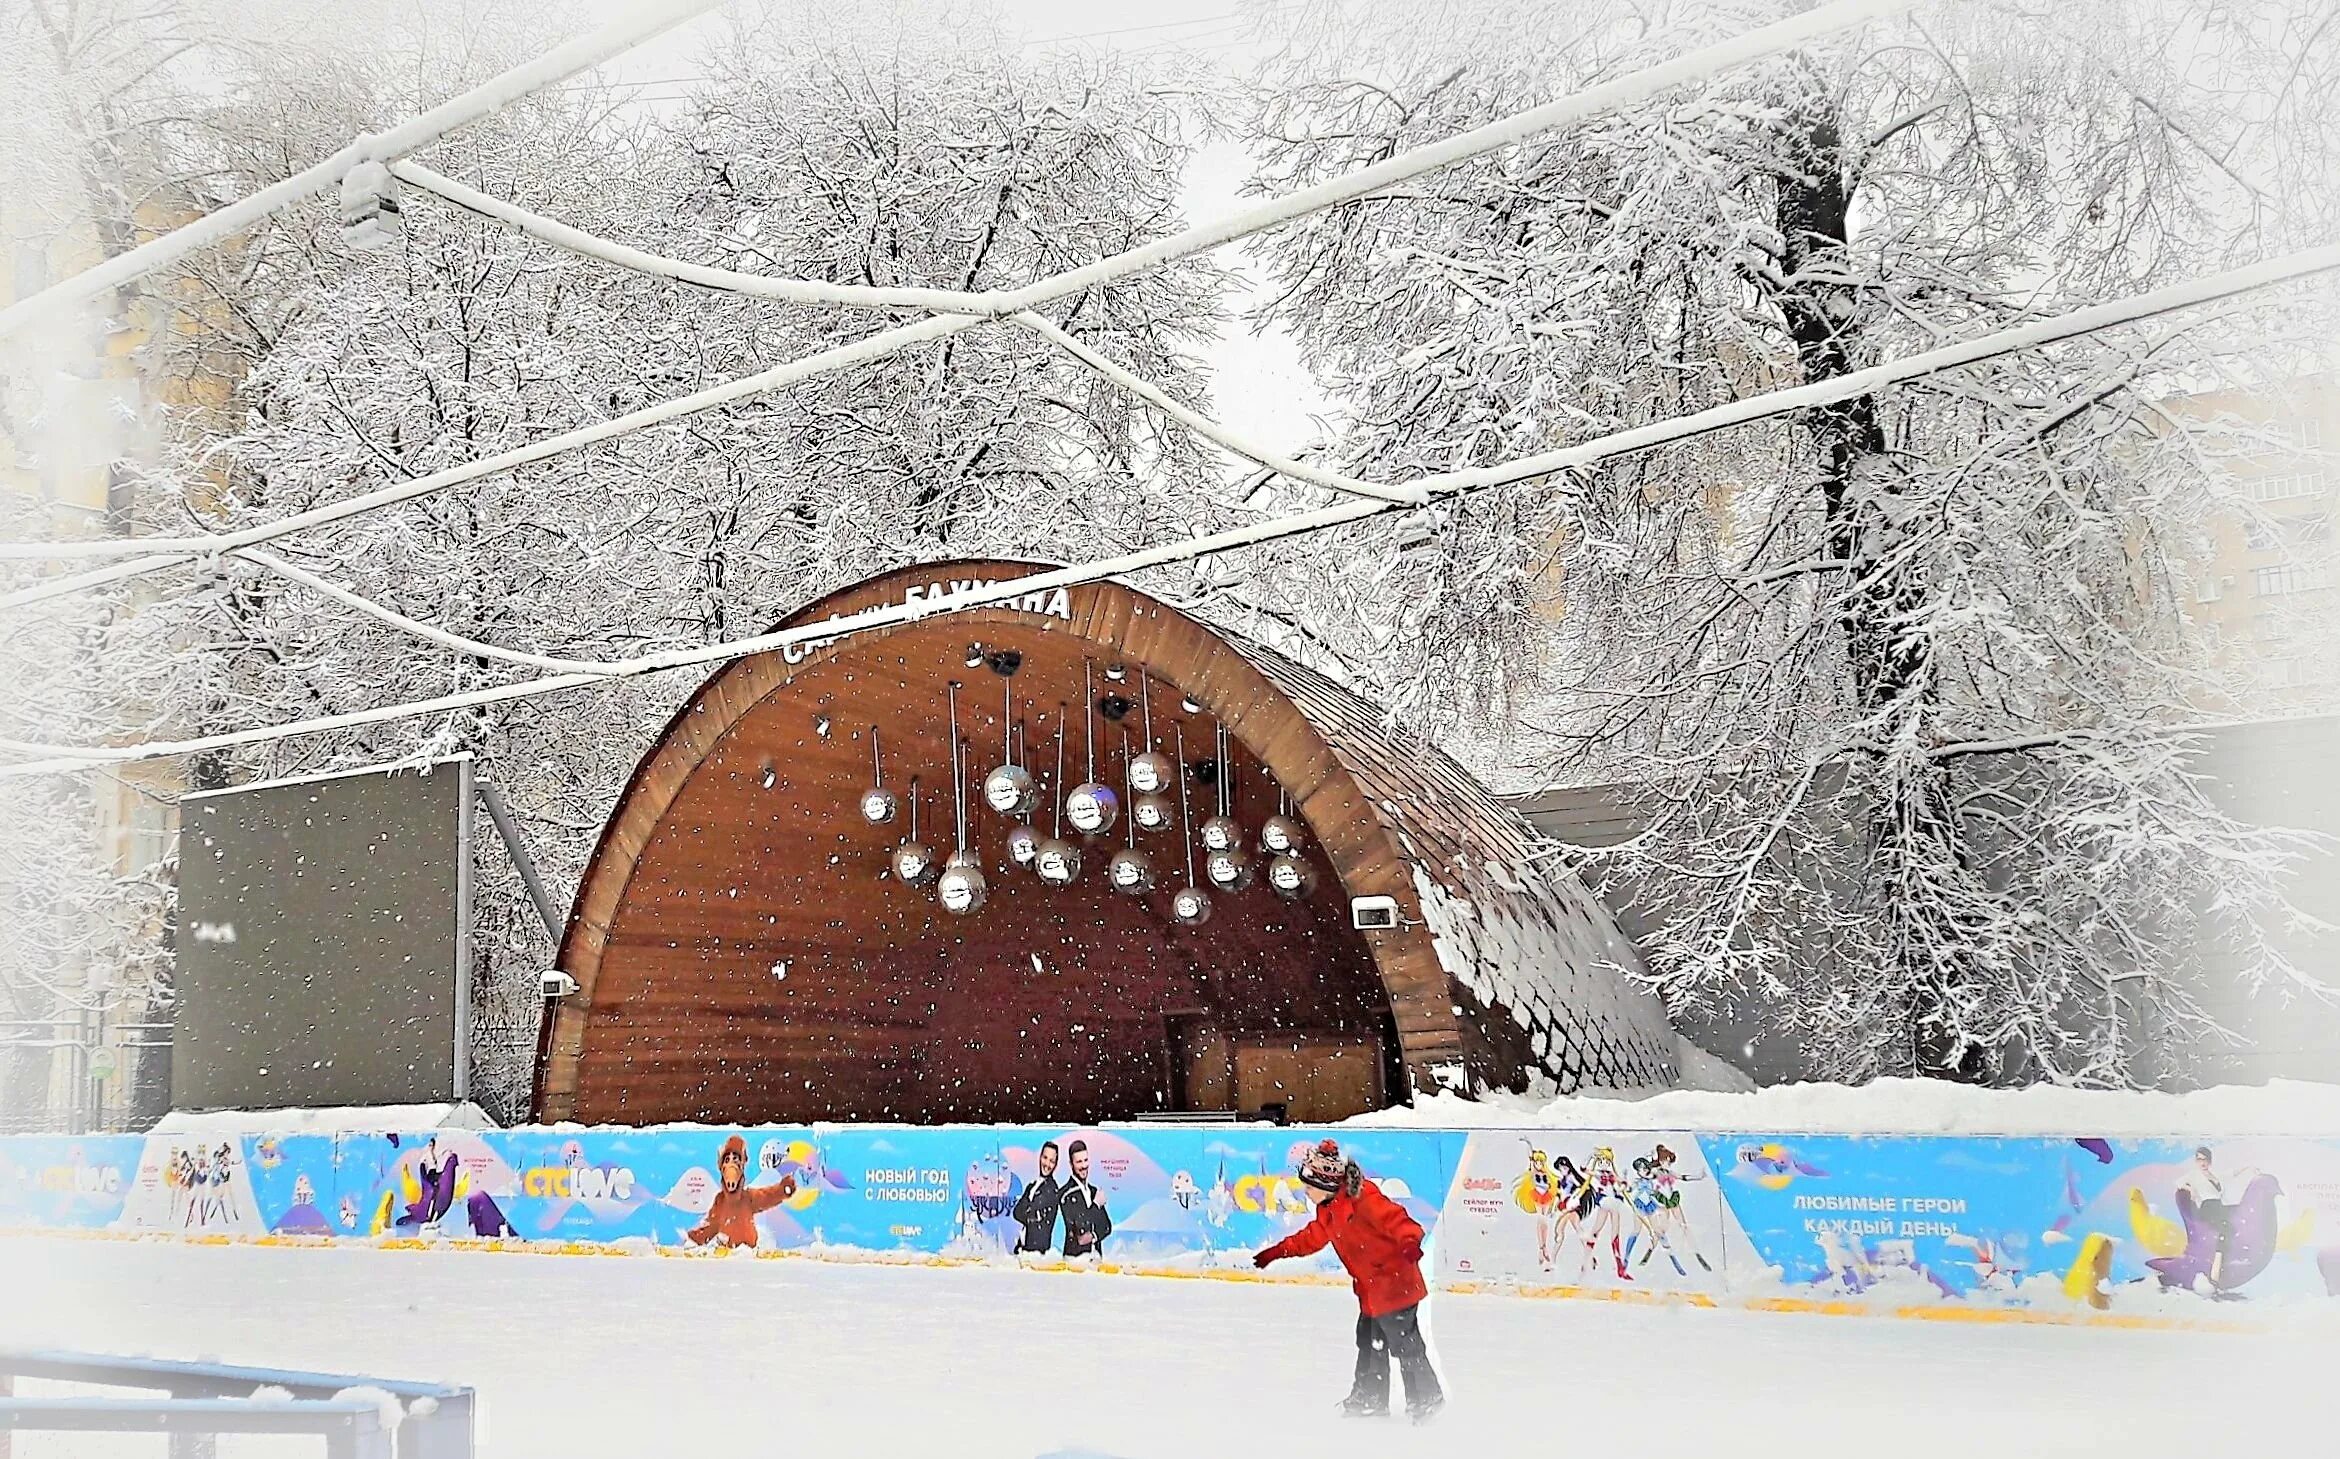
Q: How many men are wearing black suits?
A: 2